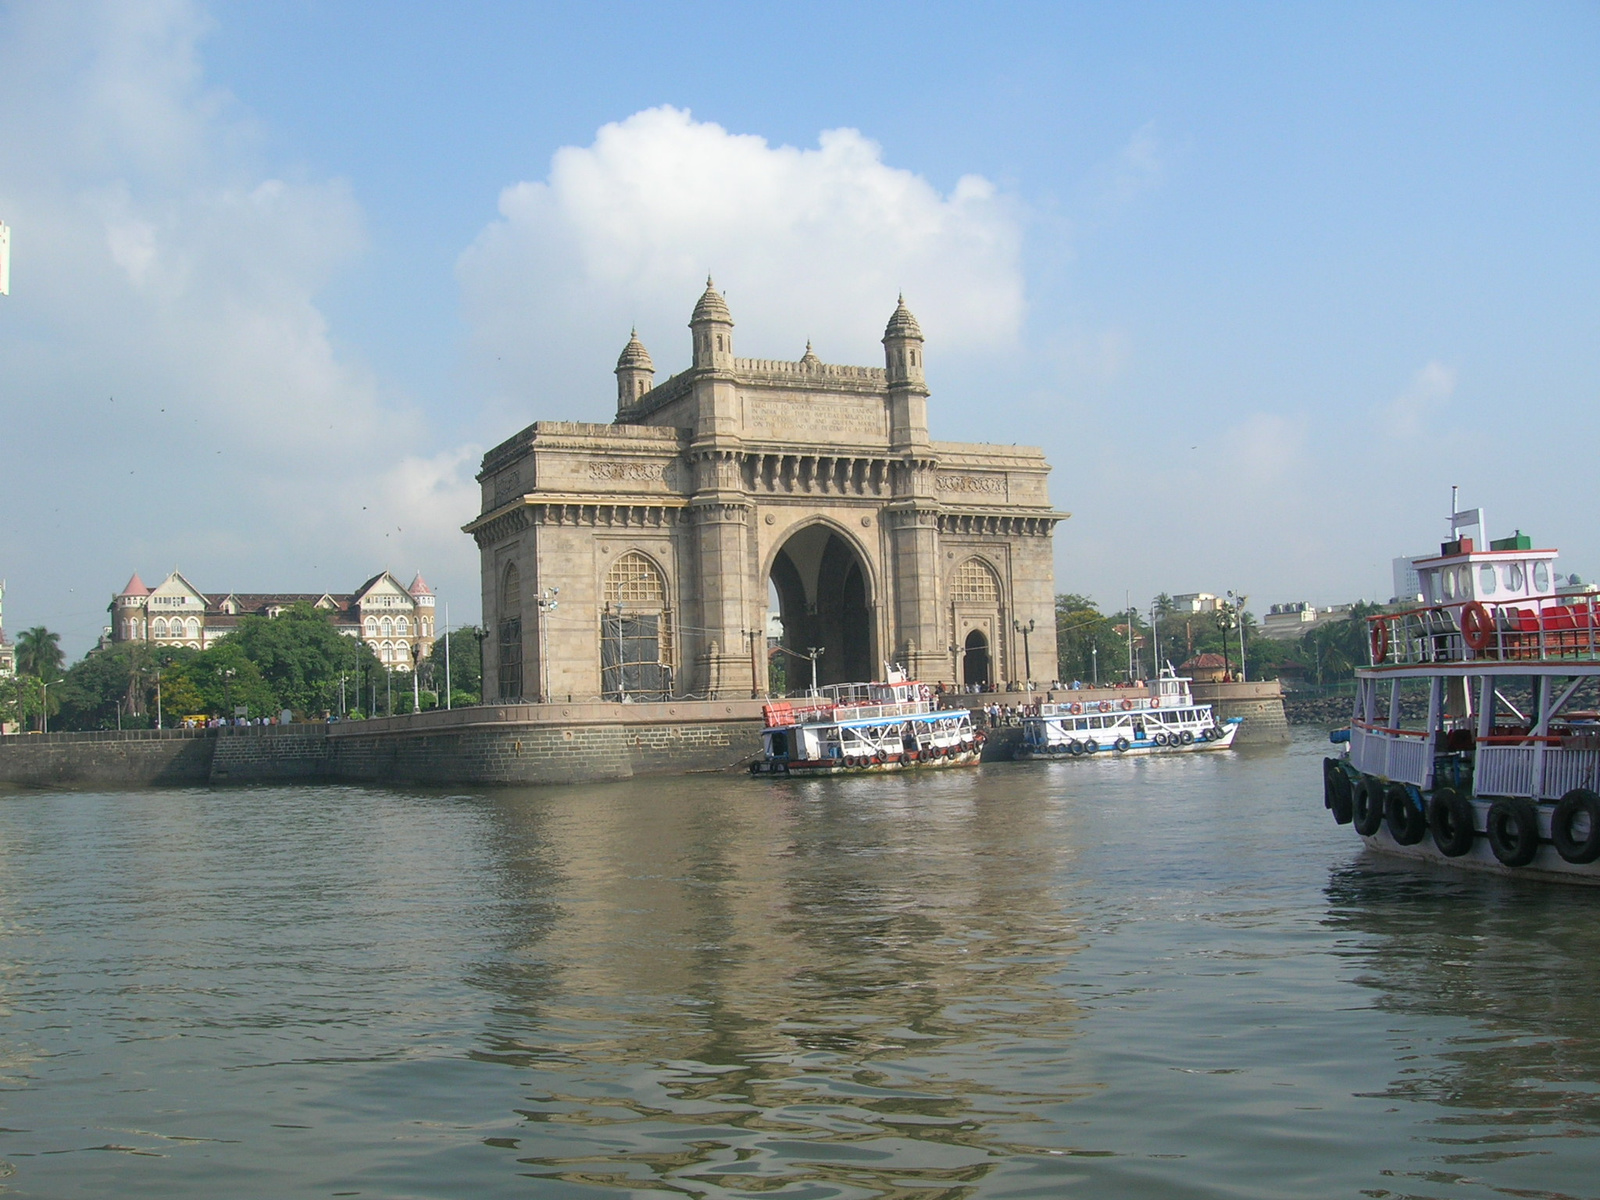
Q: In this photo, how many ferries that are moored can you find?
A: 2